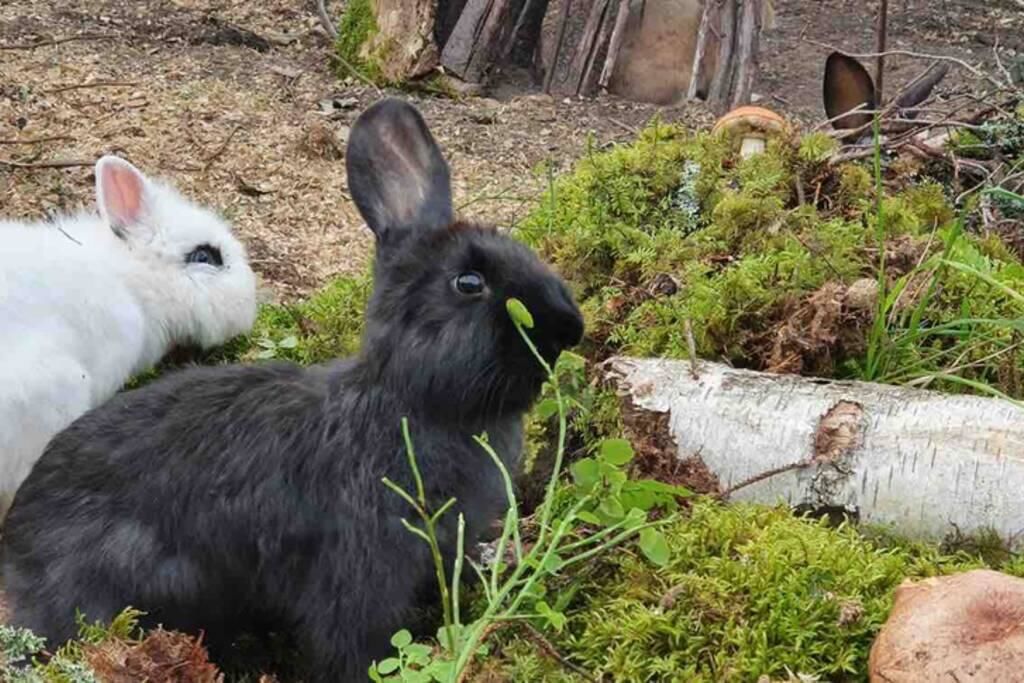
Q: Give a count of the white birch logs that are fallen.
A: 1